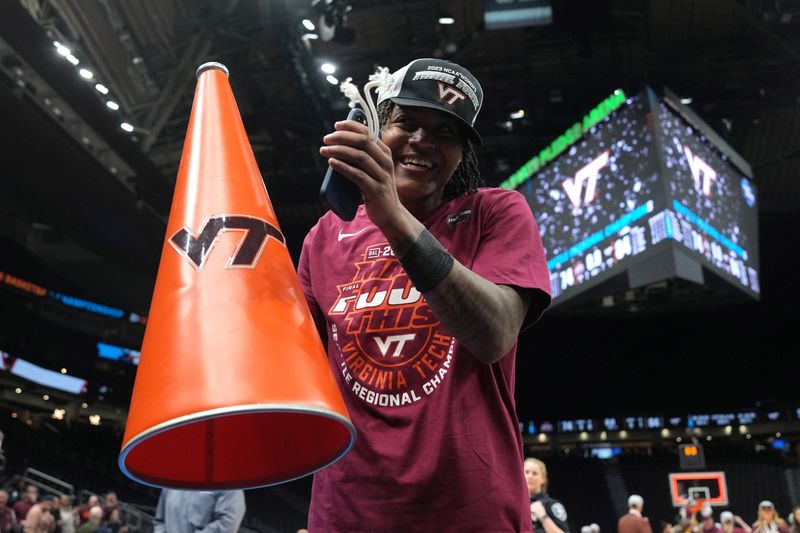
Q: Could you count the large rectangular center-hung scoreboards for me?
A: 1